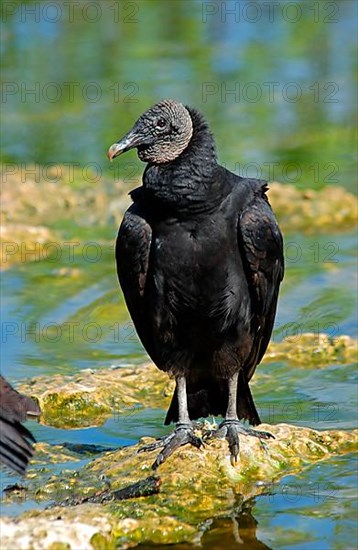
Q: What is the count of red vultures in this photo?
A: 0